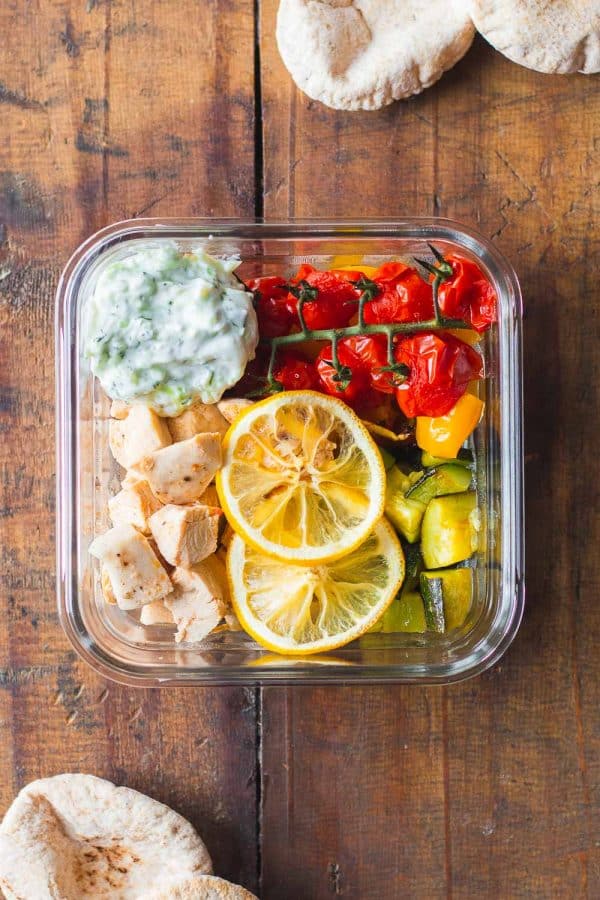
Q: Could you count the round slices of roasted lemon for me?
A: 2